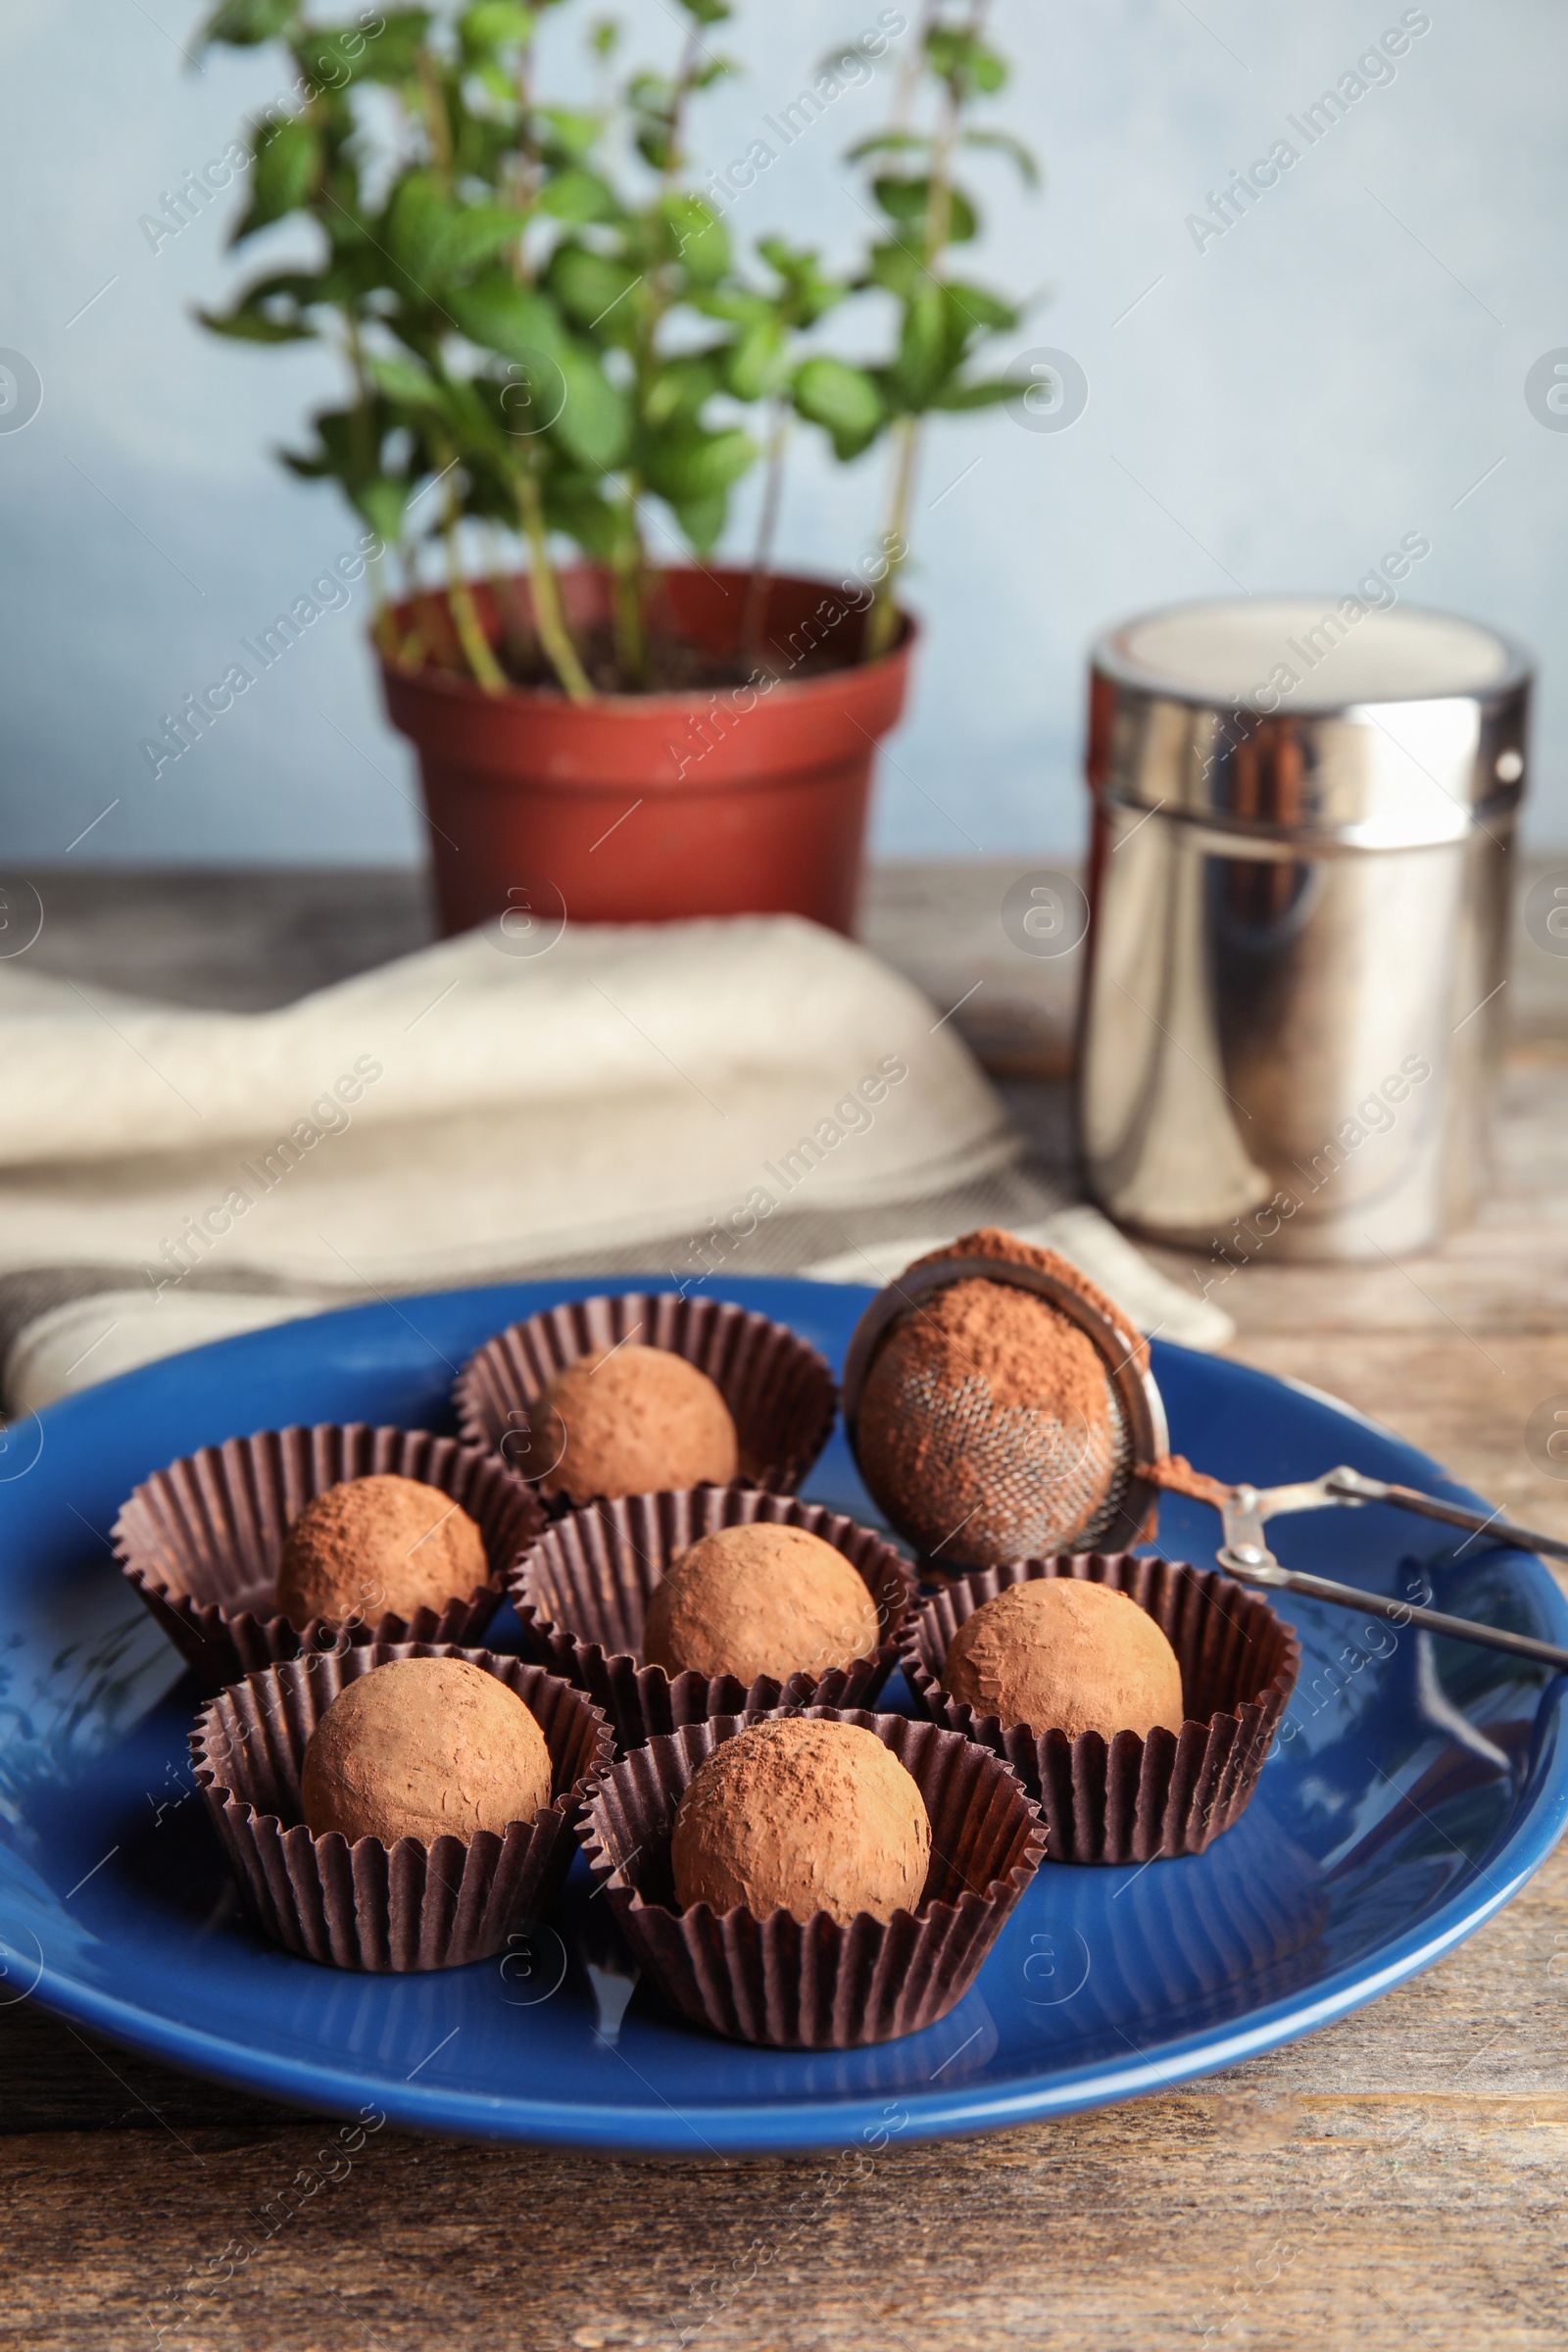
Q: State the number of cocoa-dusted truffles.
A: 6